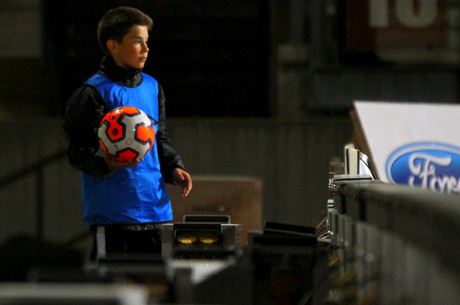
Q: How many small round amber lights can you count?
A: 2